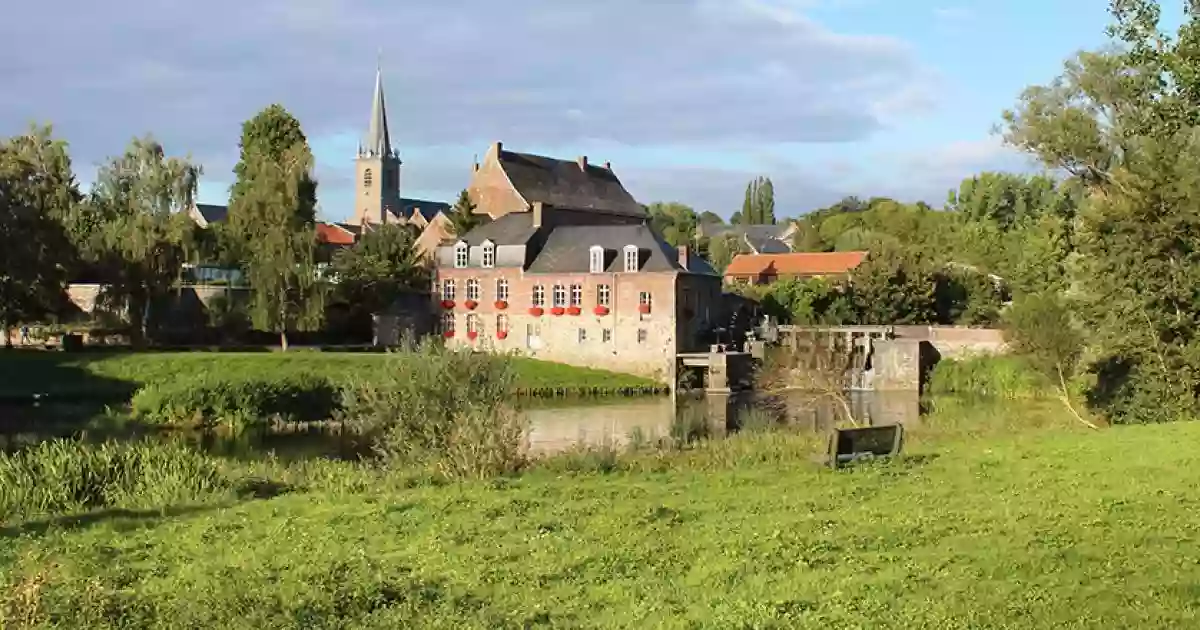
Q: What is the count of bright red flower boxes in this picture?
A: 11